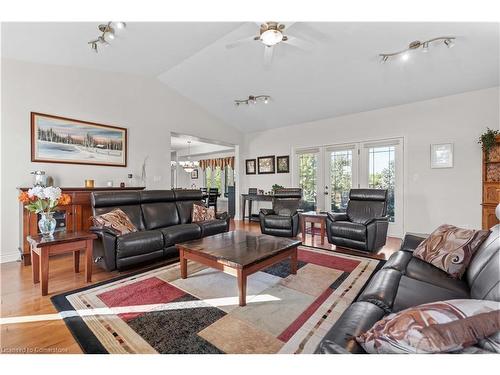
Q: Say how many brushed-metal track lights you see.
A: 3